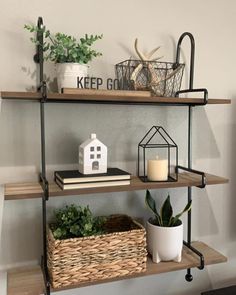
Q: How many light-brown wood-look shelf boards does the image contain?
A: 3